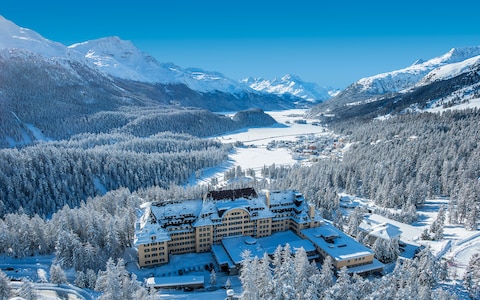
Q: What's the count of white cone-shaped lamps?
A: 0